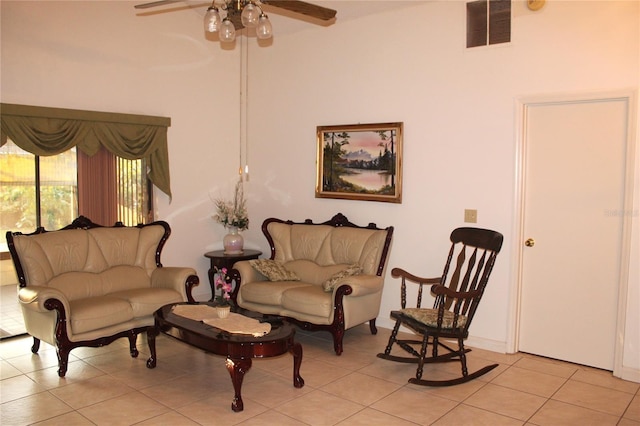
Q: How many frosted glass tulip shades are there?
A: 4